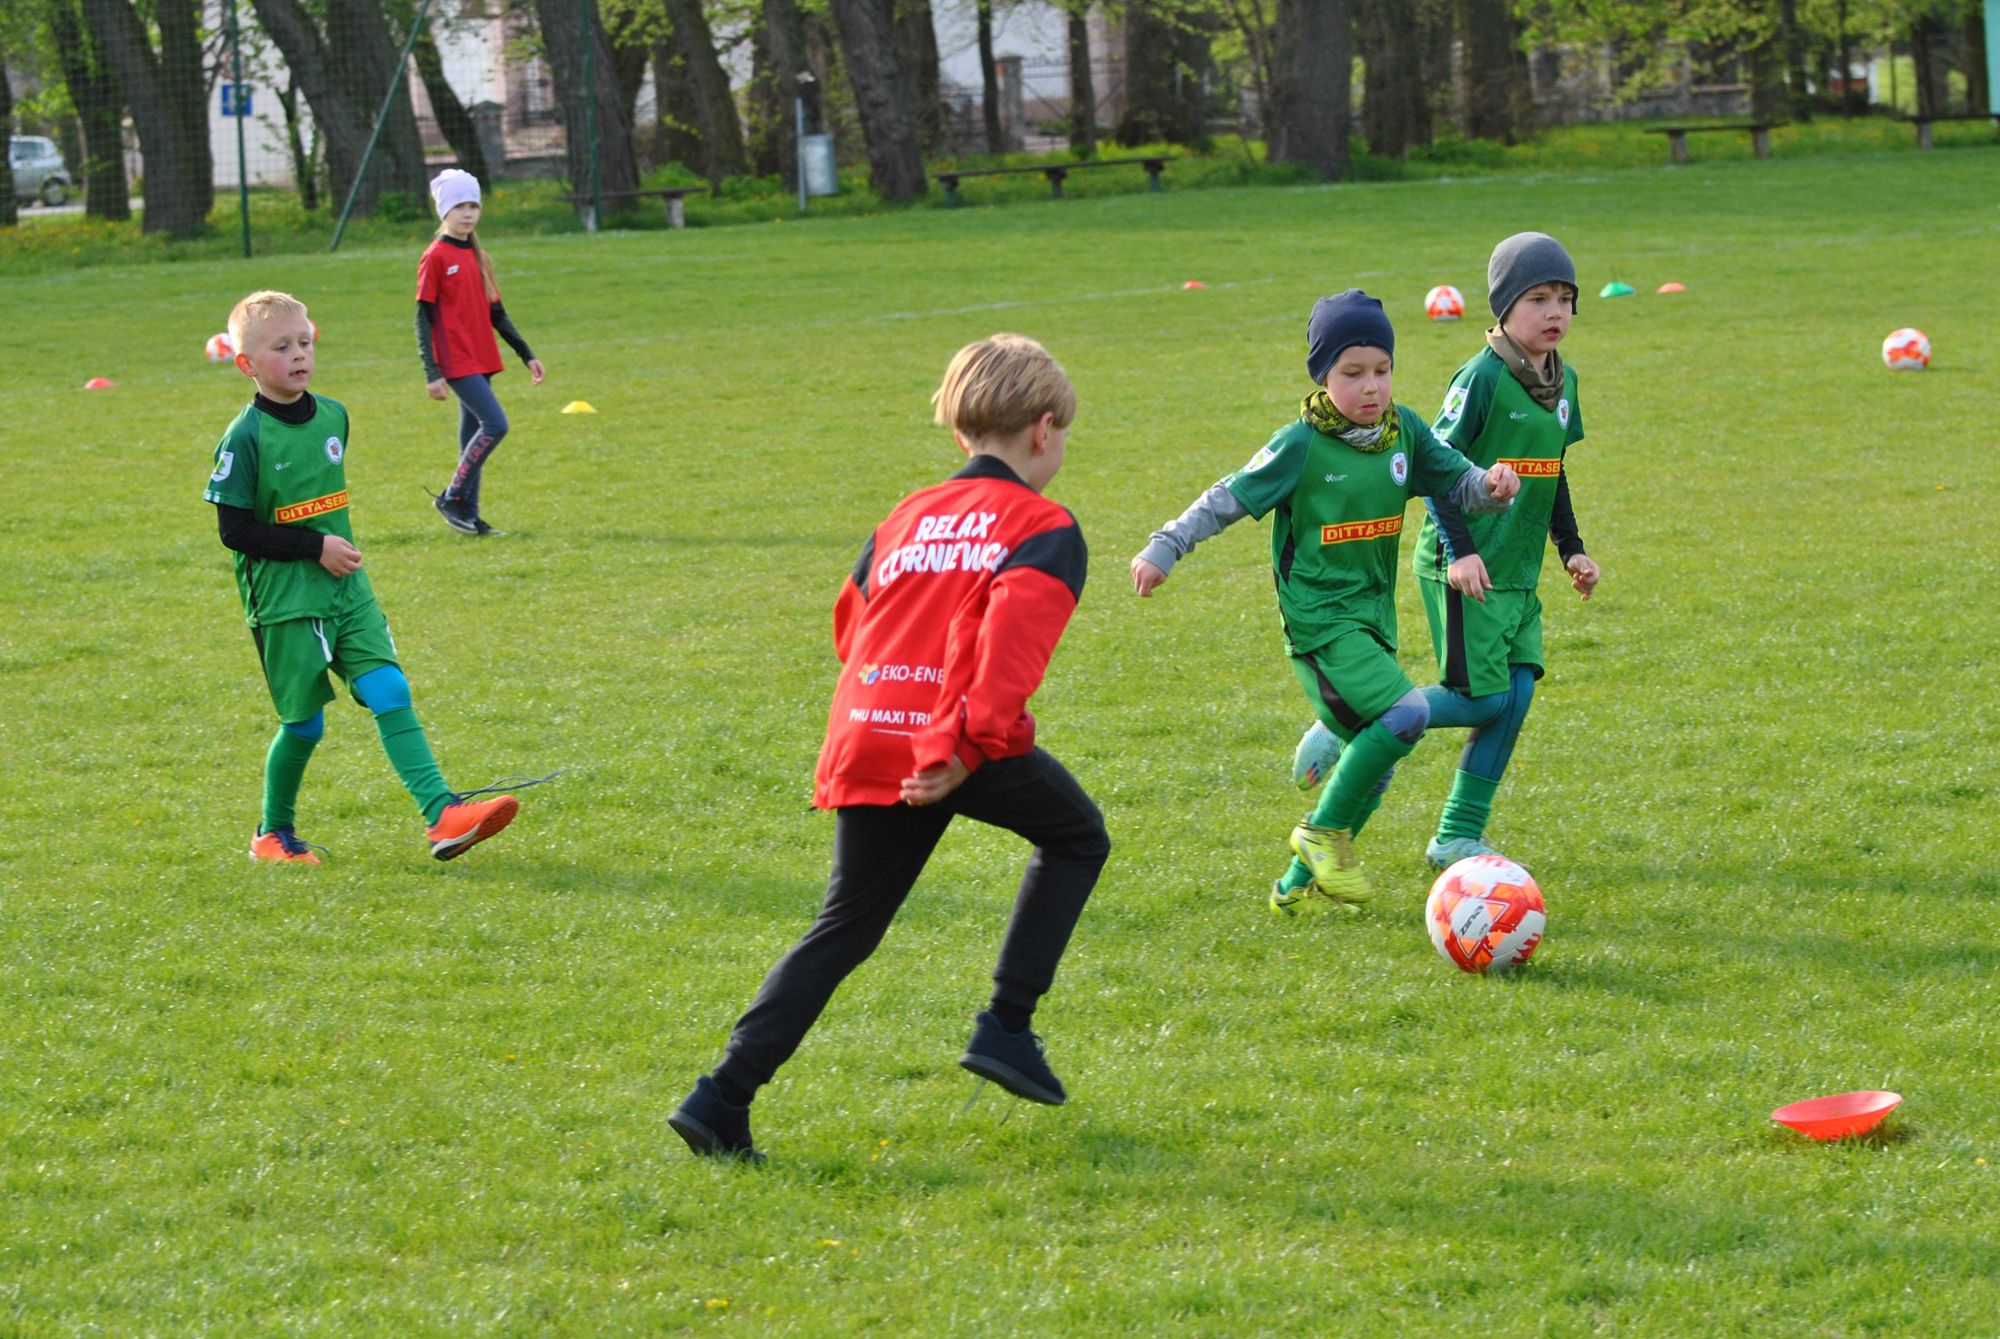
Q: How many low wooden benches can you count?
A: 4